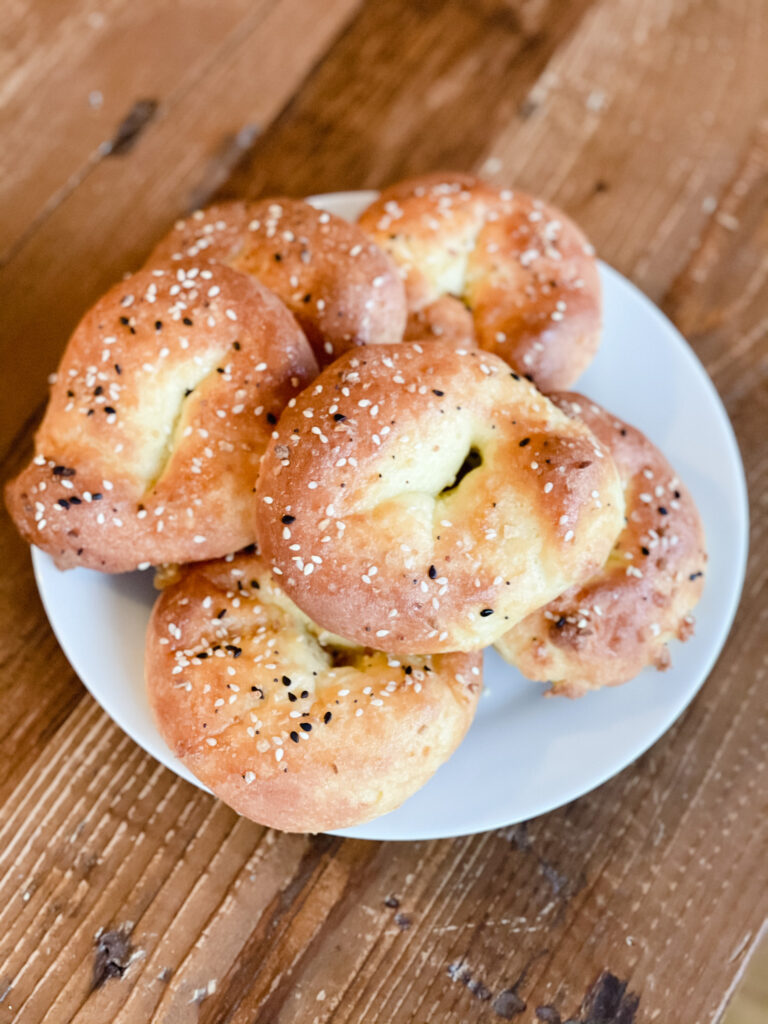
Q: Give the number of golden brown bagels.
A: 6